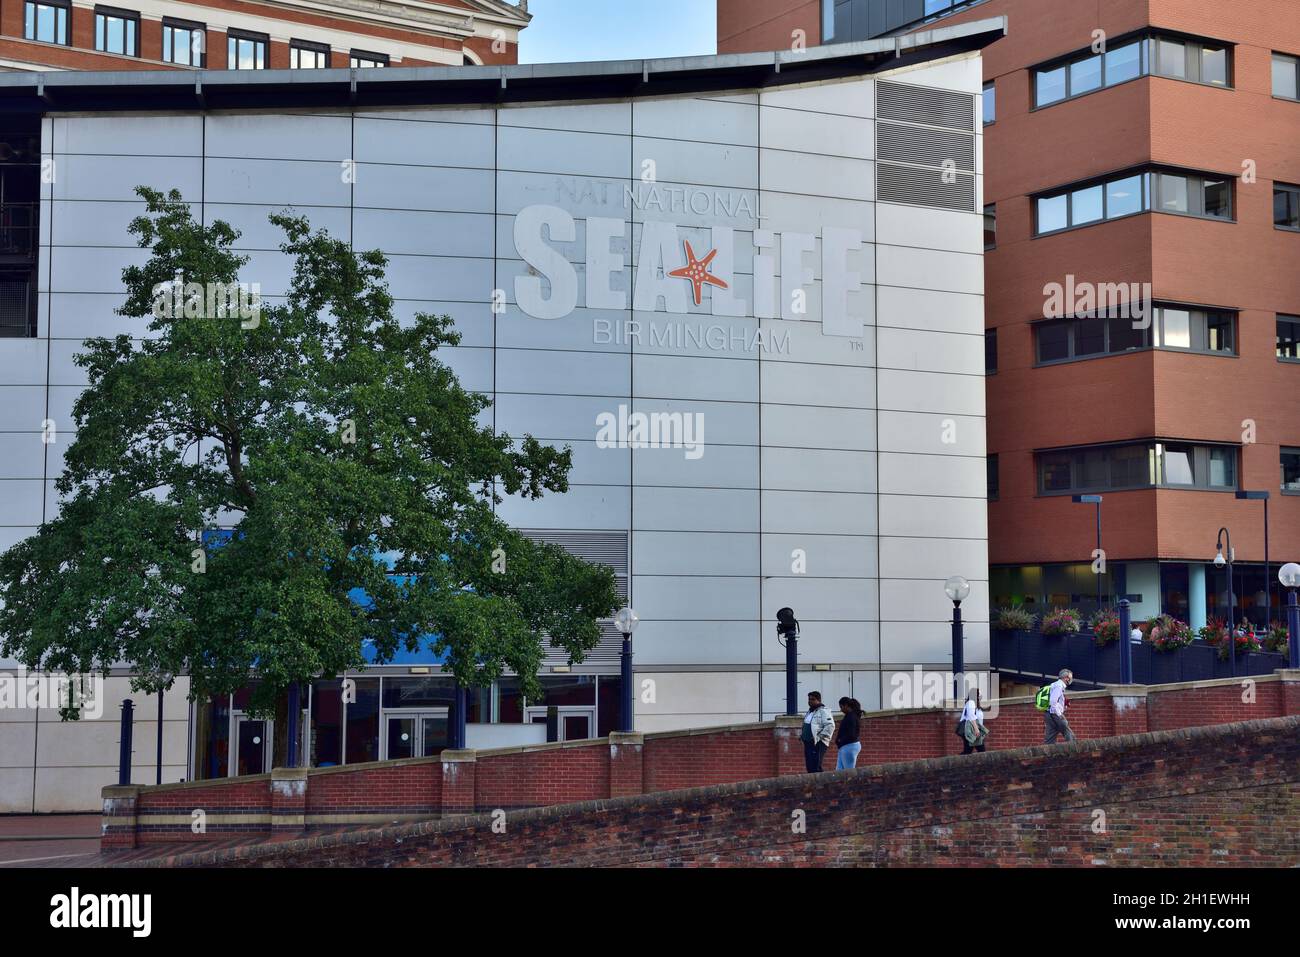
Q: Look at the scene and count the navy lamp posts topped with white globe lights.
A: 3